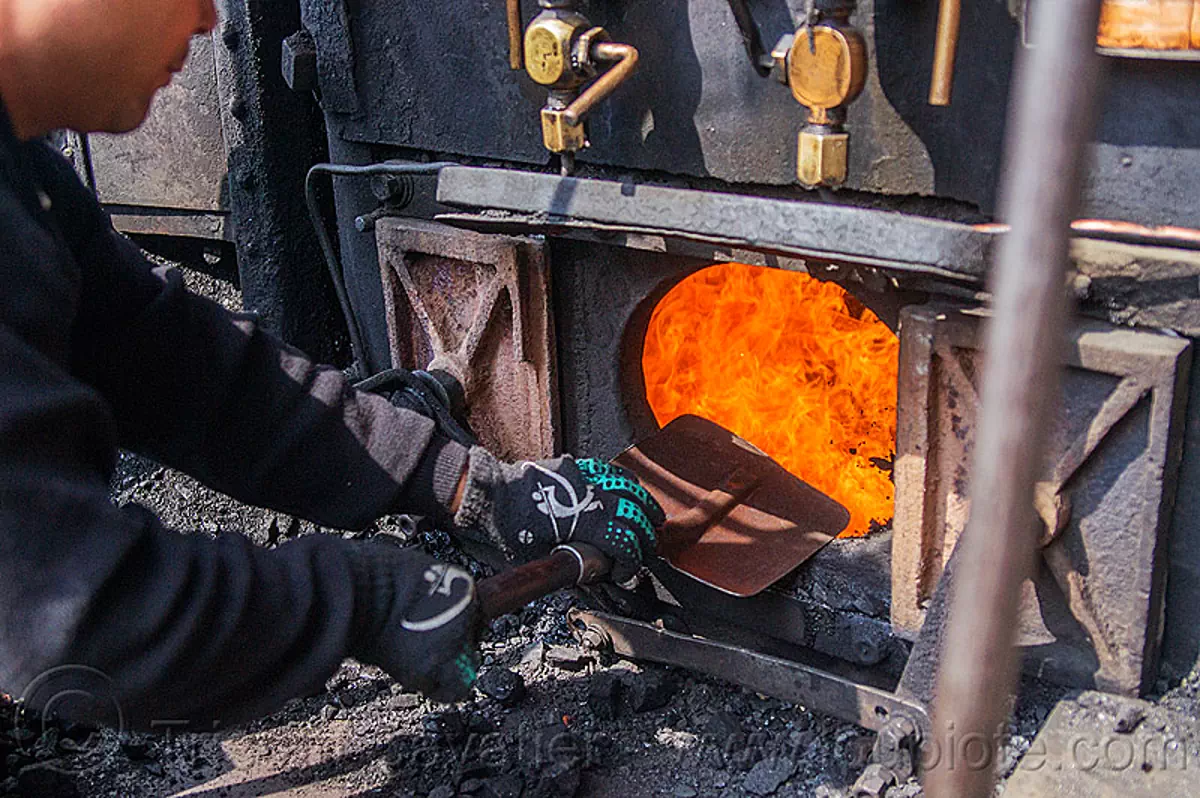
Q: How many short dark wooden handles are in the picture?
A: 1